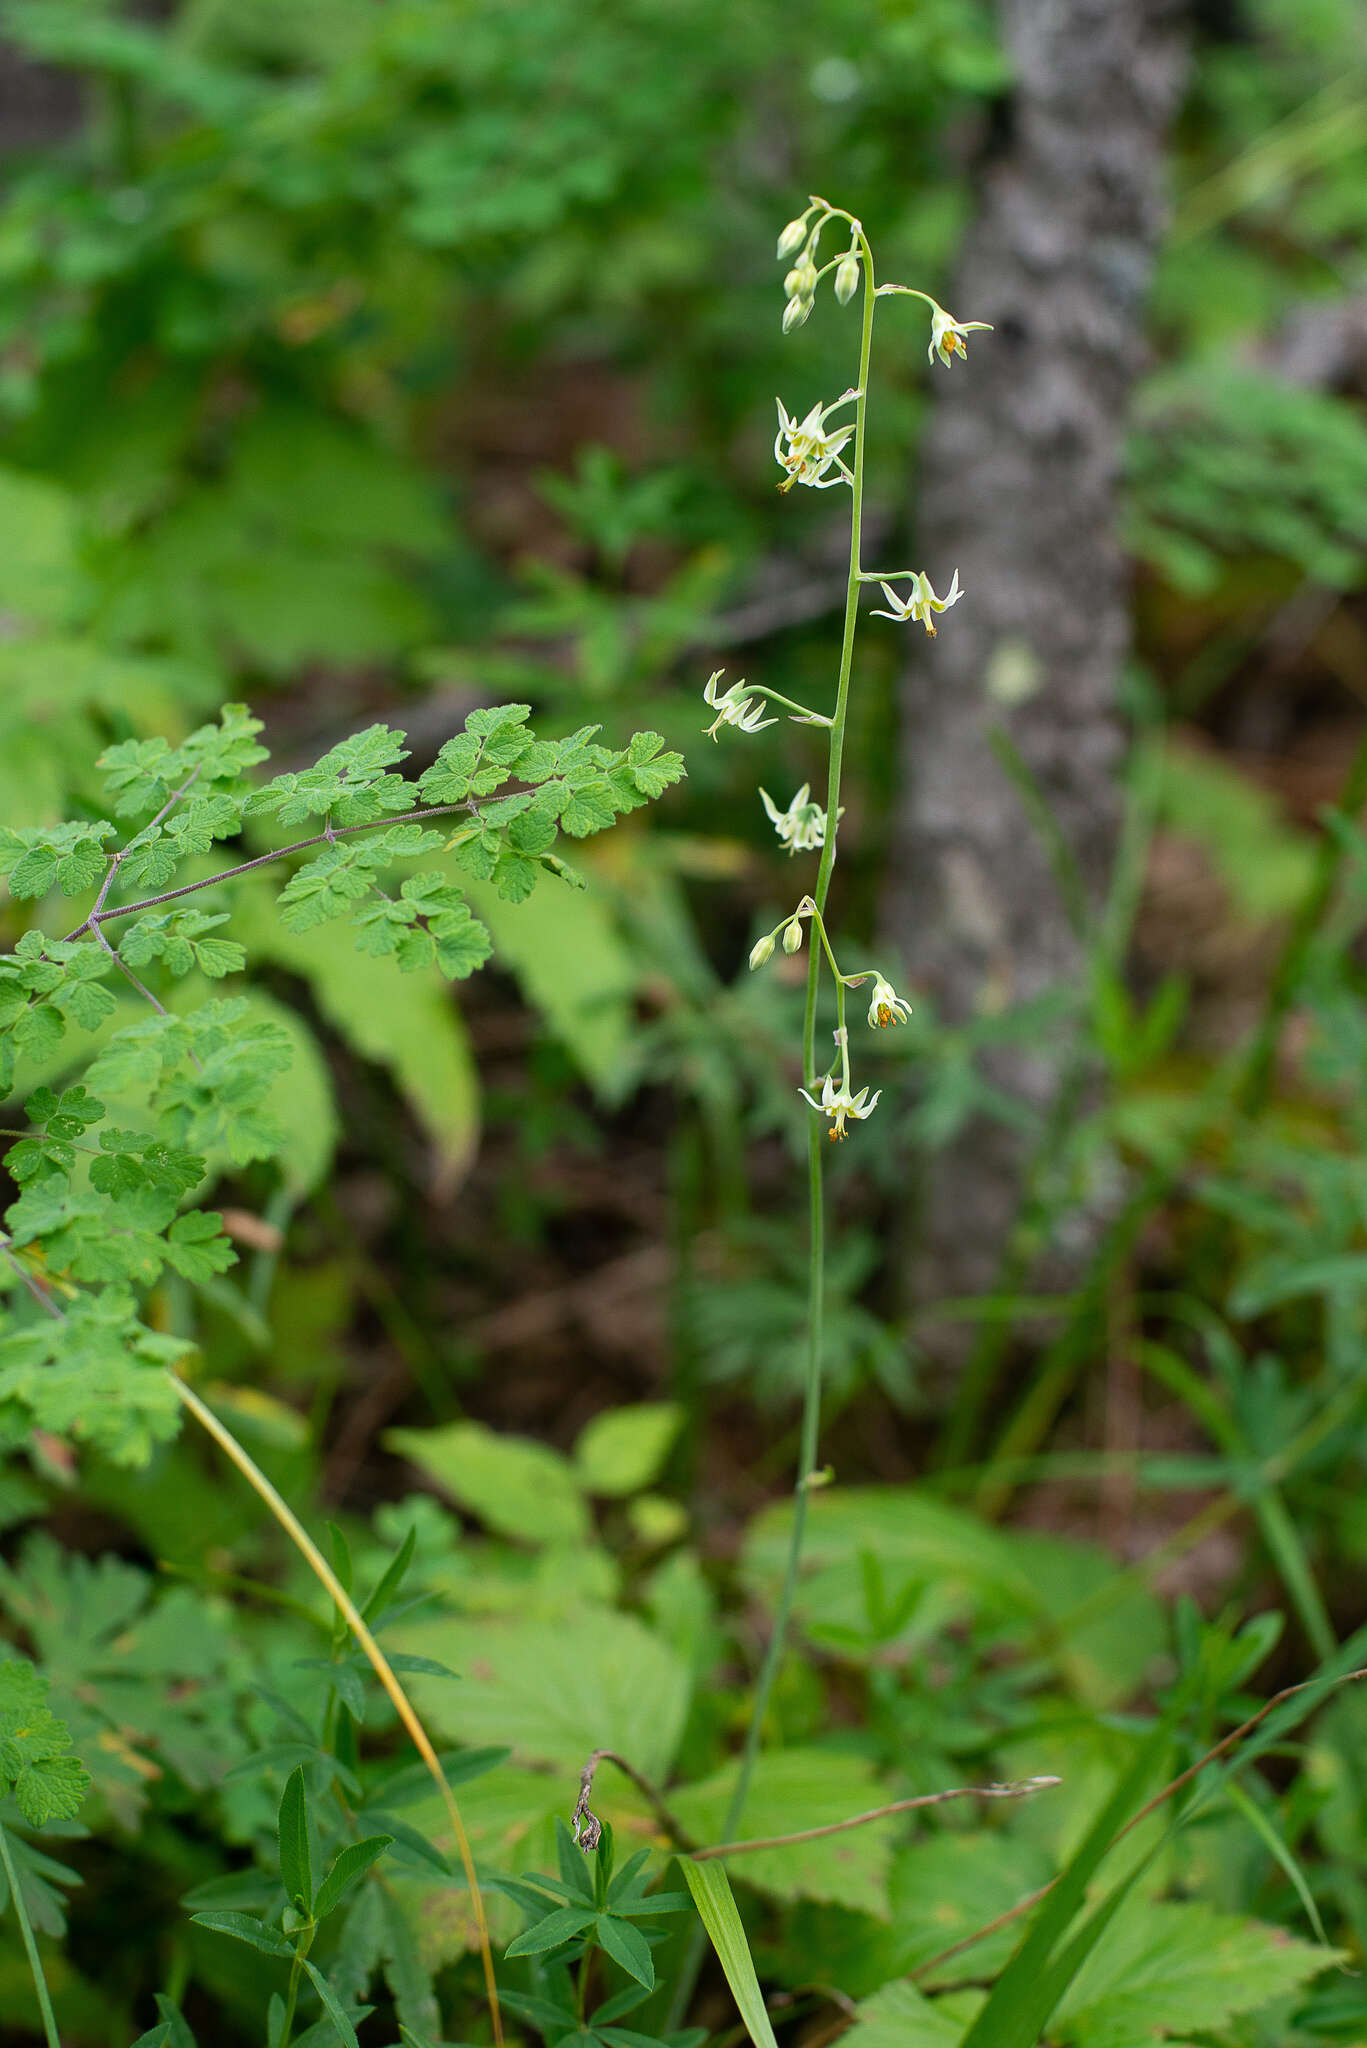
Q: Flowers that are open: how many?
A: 8